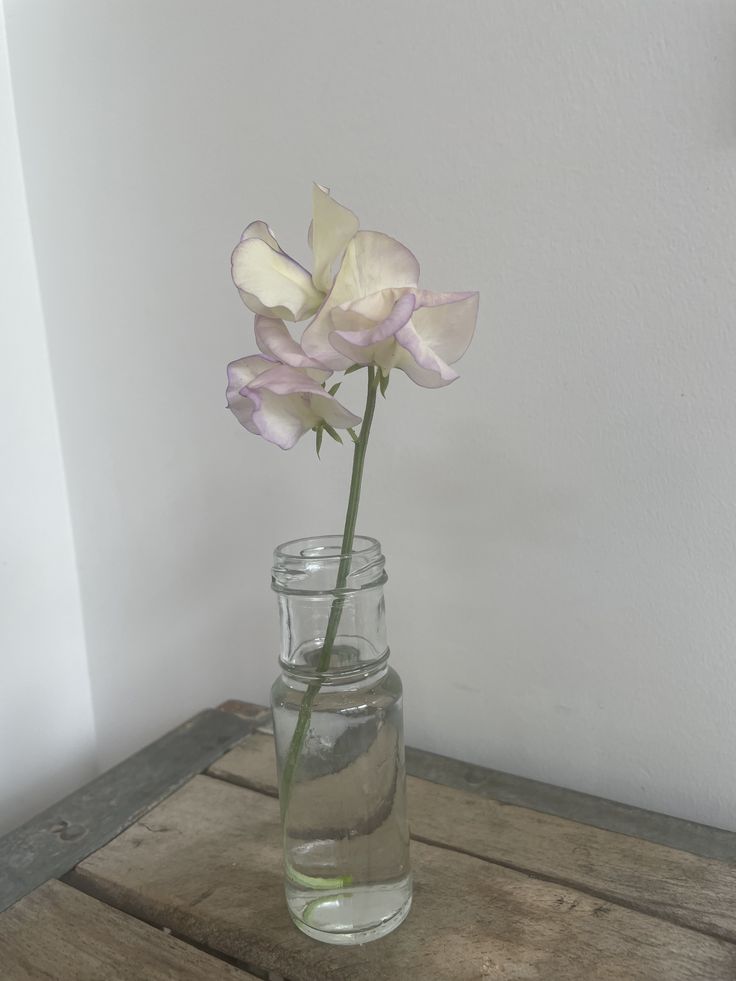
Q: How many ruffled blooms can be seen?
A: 3